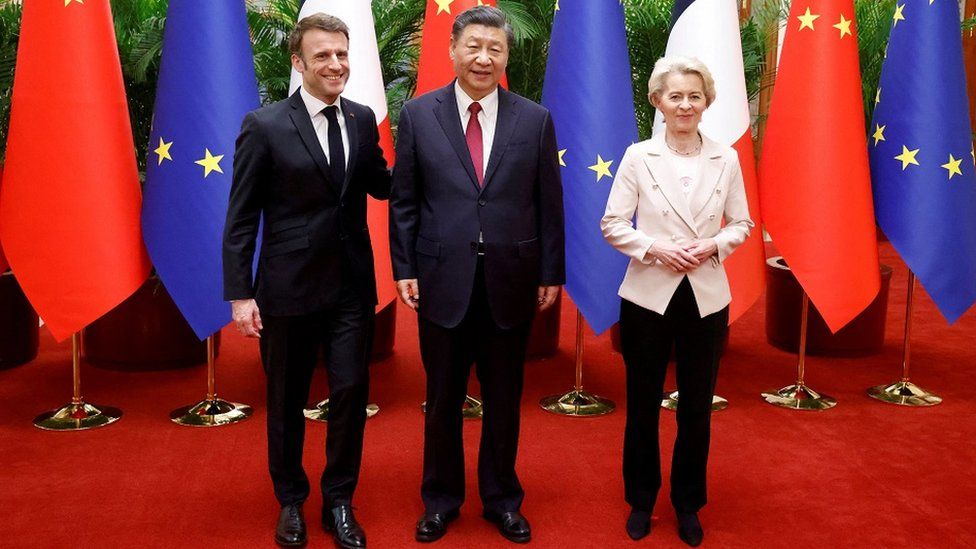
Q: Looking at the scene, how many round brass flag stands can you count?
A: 8